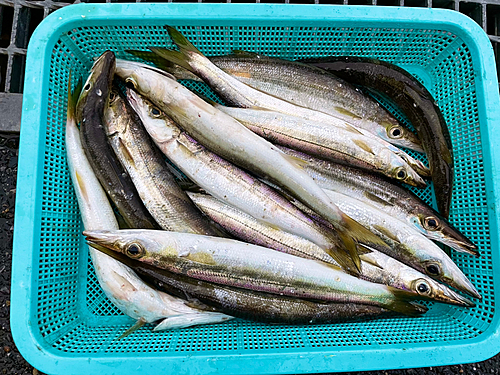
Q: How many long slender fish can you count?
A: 14